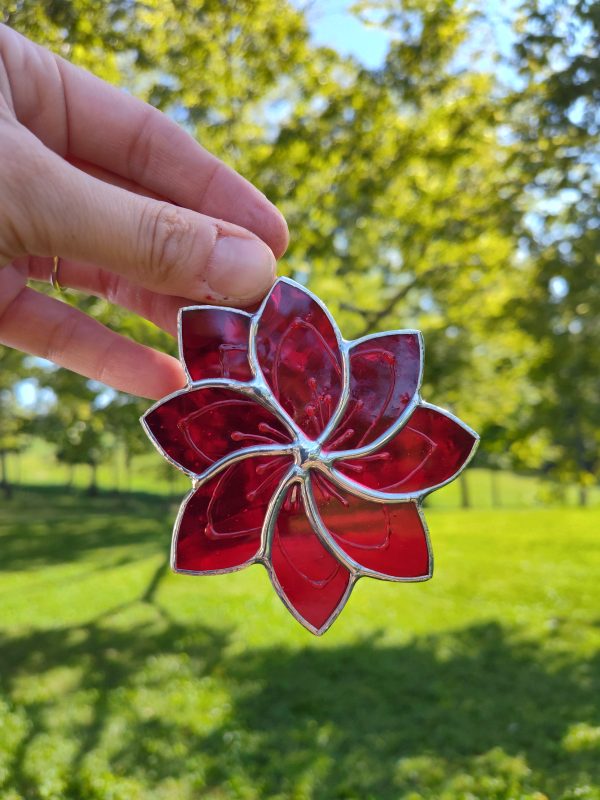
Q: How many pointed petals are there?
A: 8